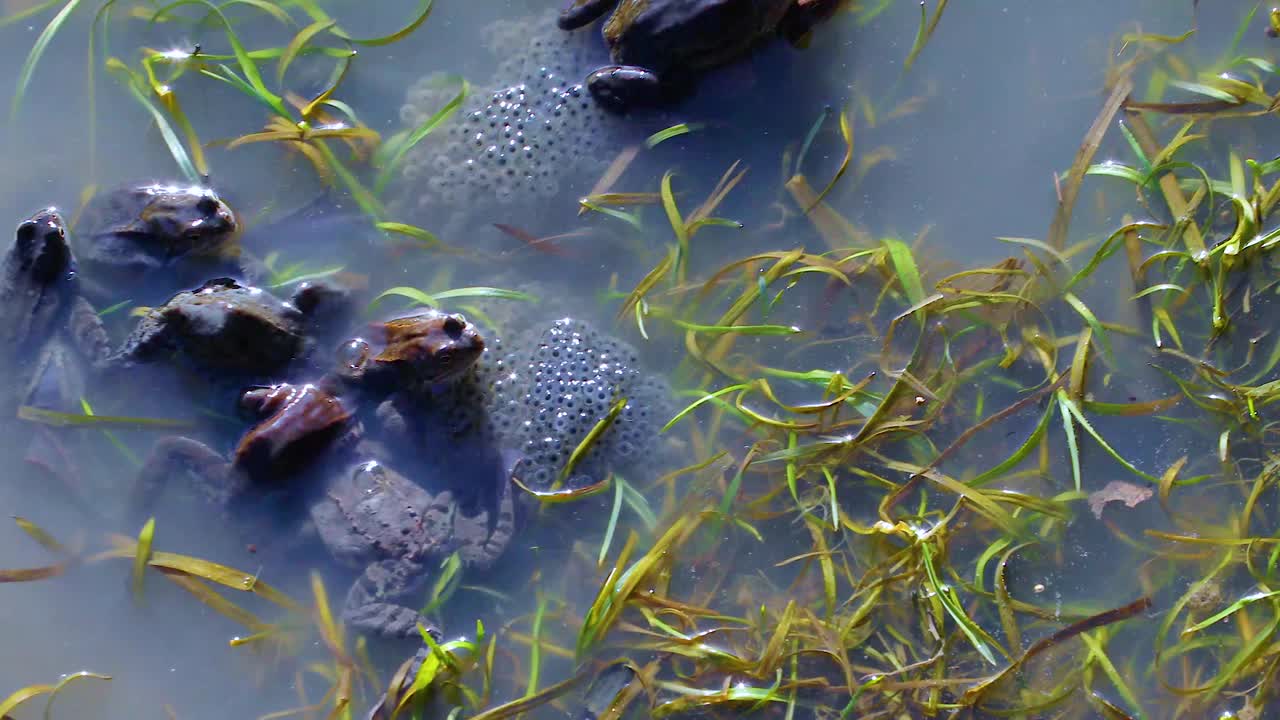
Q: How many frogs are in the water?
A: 7